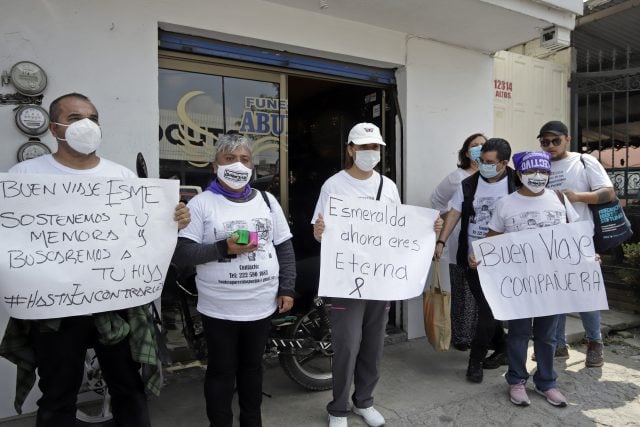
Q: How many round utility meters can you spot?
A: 3